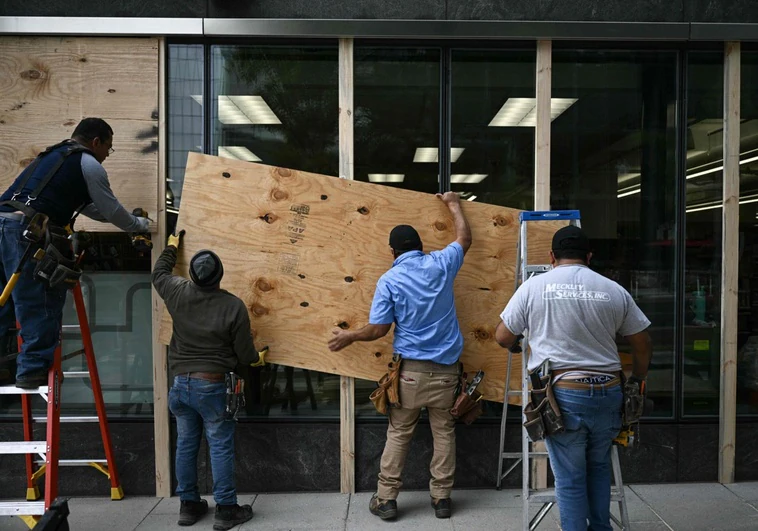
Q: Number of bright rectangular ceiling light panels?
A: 6